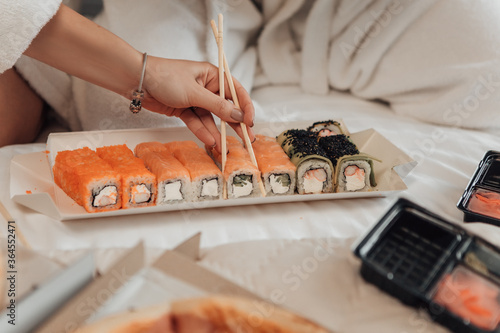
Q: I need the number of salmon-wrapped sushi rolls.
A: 4